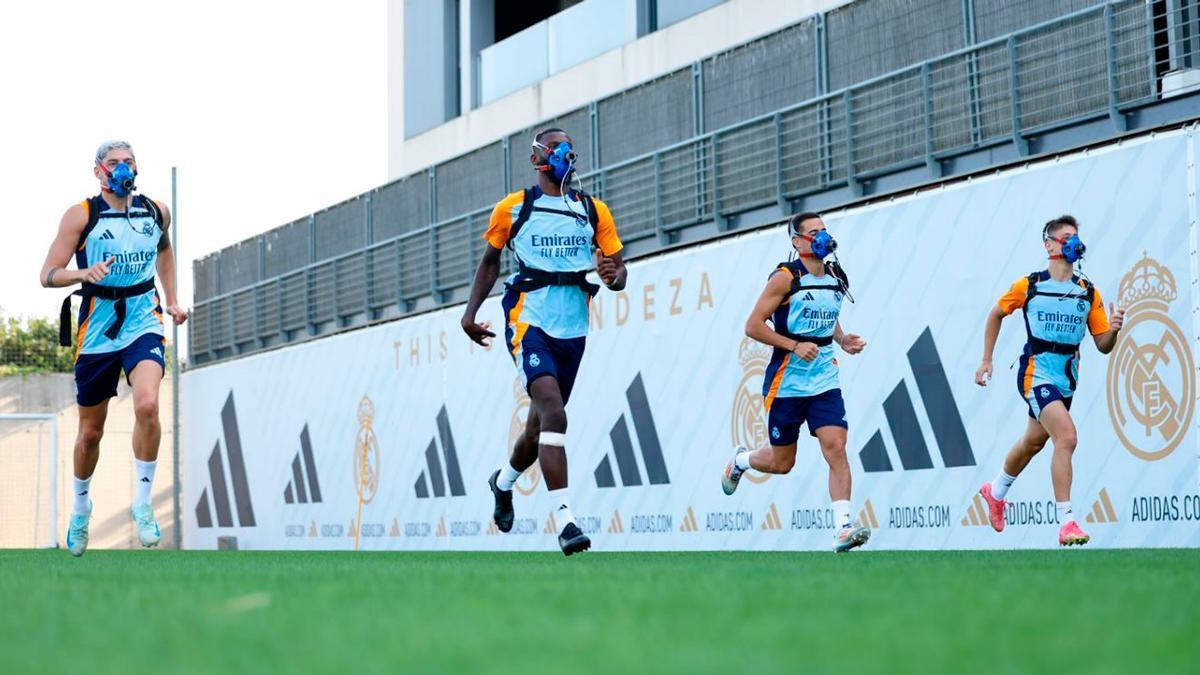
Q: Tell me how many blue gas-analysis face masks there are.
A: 4